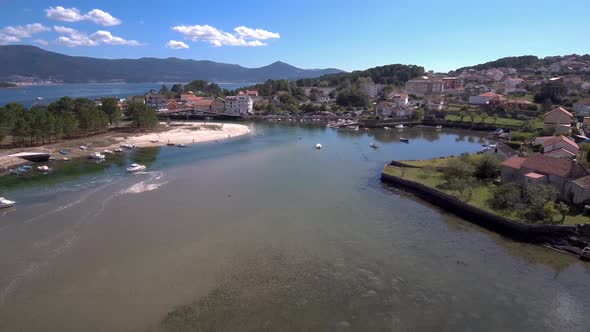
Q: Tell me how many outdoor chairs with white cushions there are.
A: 0